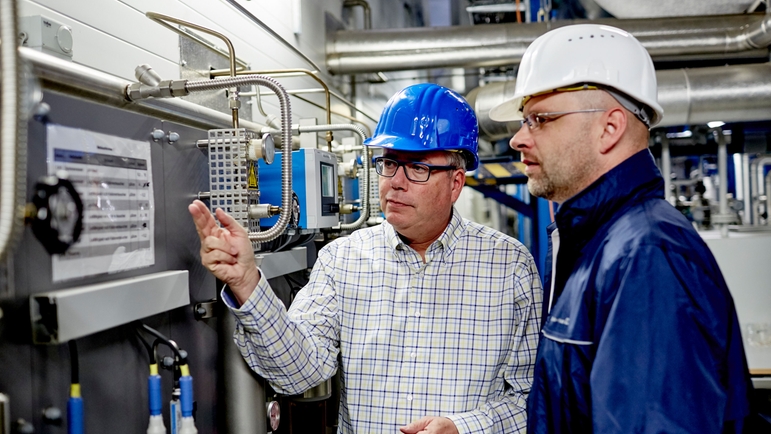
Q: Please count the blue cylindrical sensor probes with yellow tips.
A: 3